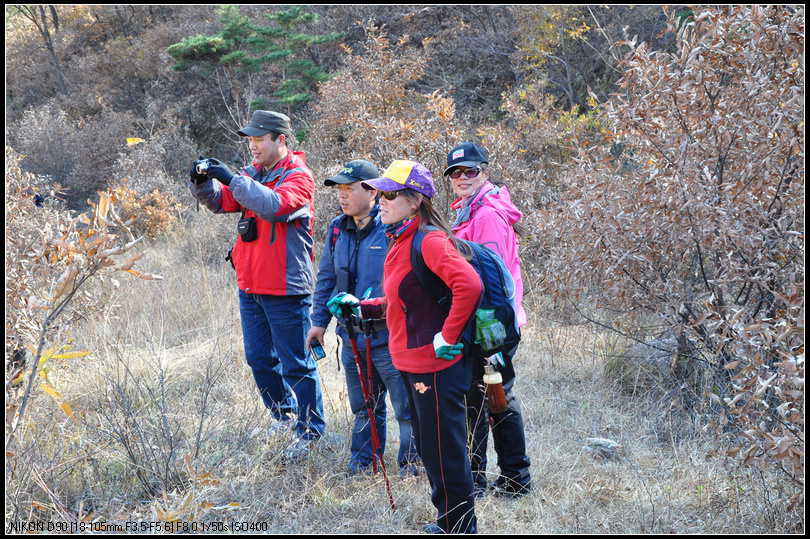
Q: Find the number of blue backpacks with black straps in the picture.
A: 1